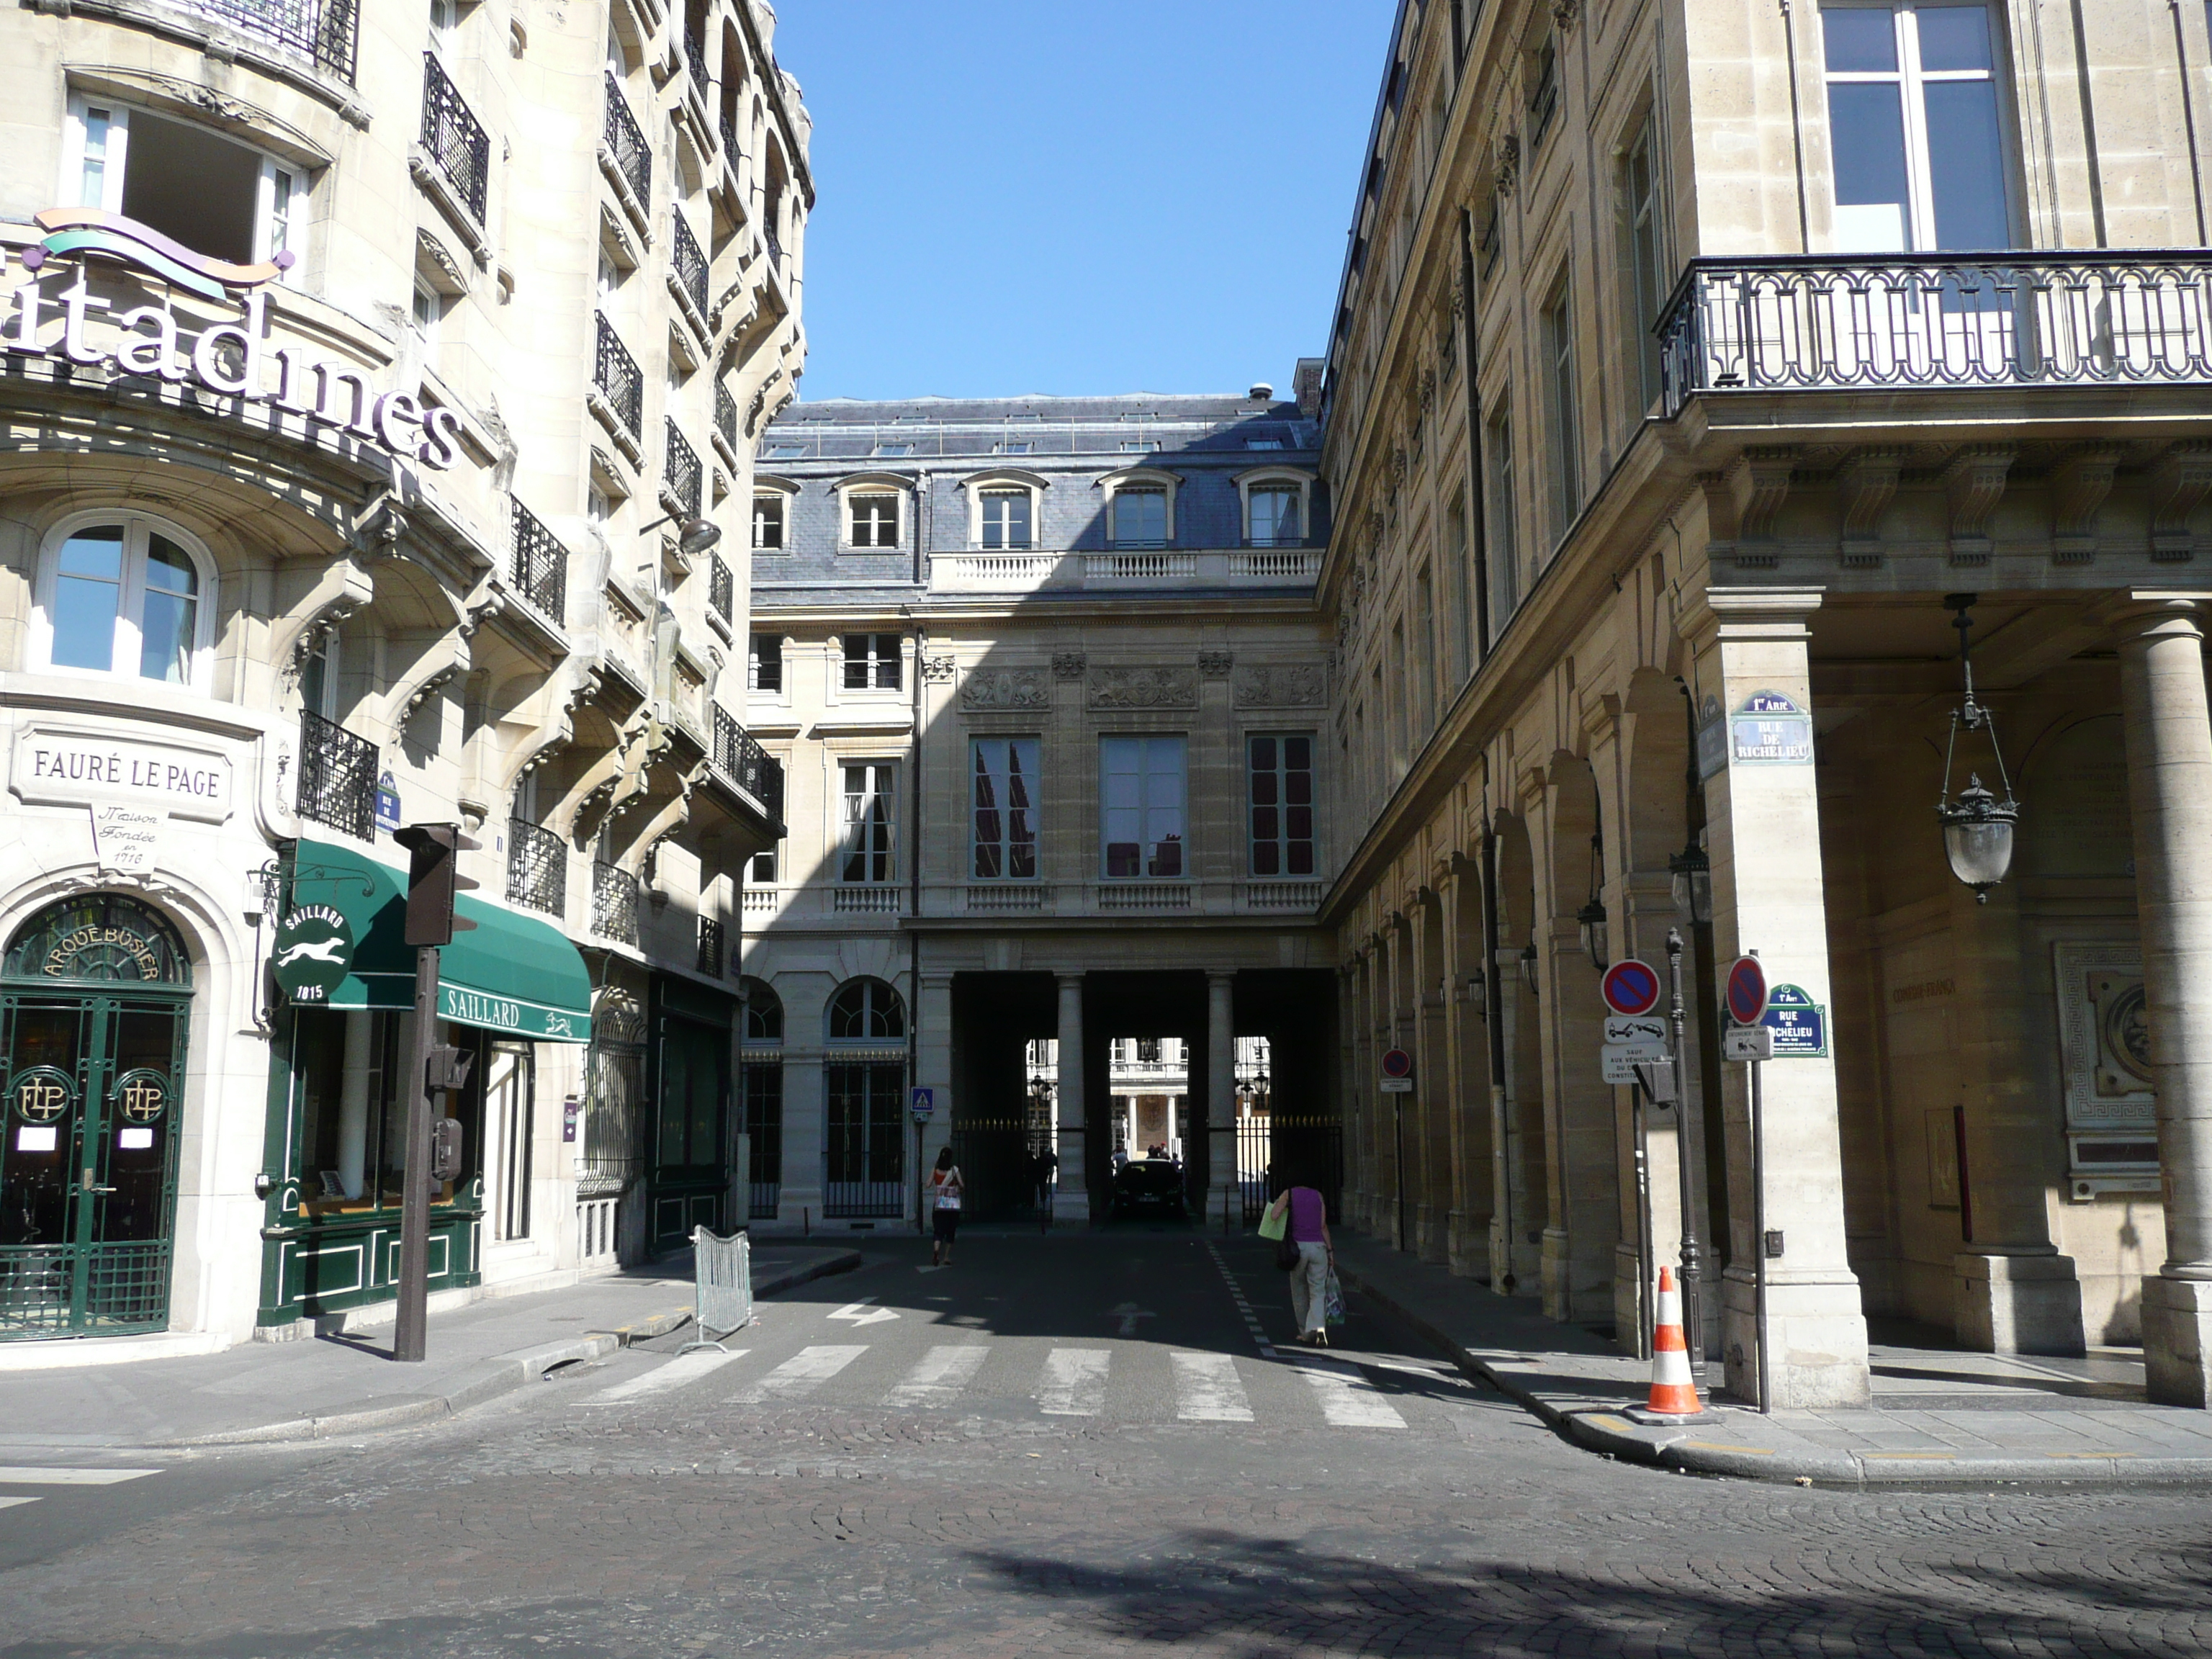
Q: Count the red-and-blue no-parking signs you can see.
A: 3